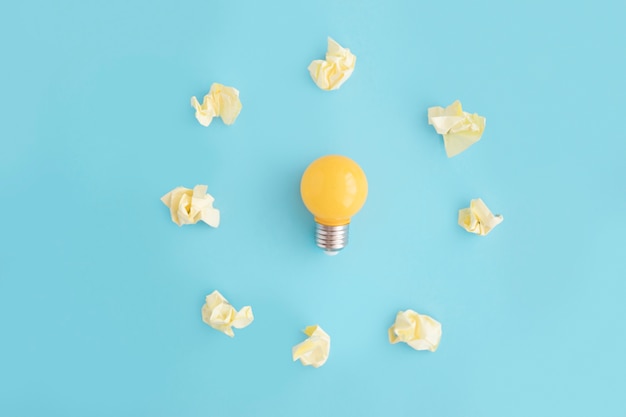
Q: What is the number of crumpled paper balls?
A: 8